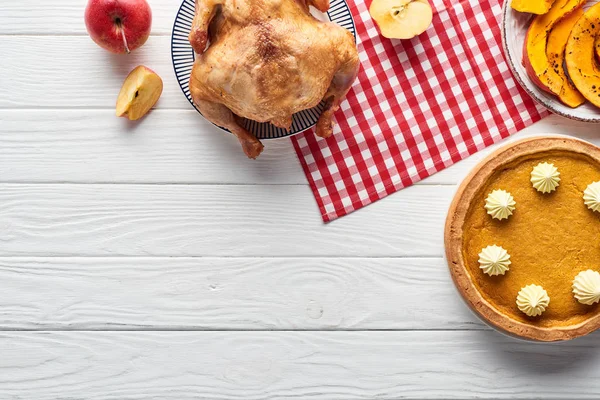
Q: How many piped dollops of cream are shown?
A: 6